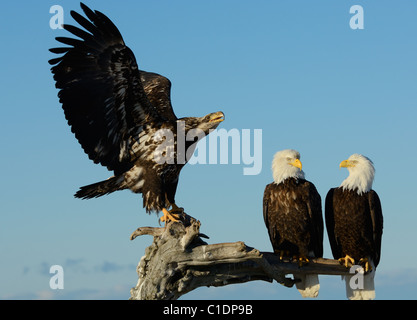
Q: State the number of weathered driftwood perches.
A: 1